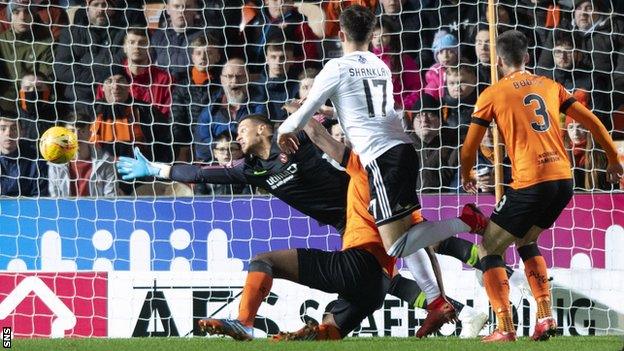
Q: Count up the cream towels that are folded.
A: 0